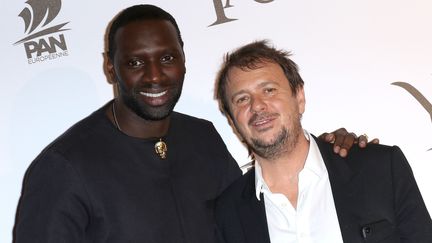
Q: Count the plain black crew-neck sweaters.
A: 1